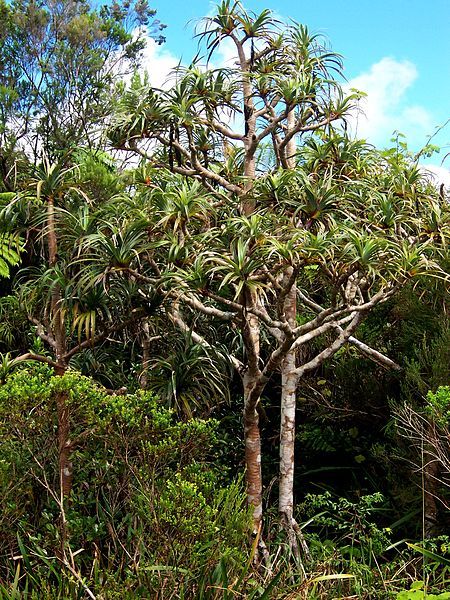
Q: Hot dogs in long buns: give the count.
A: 0